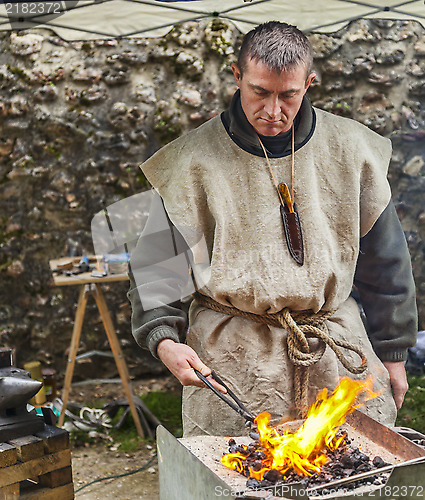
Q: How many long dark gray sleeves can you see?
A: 2